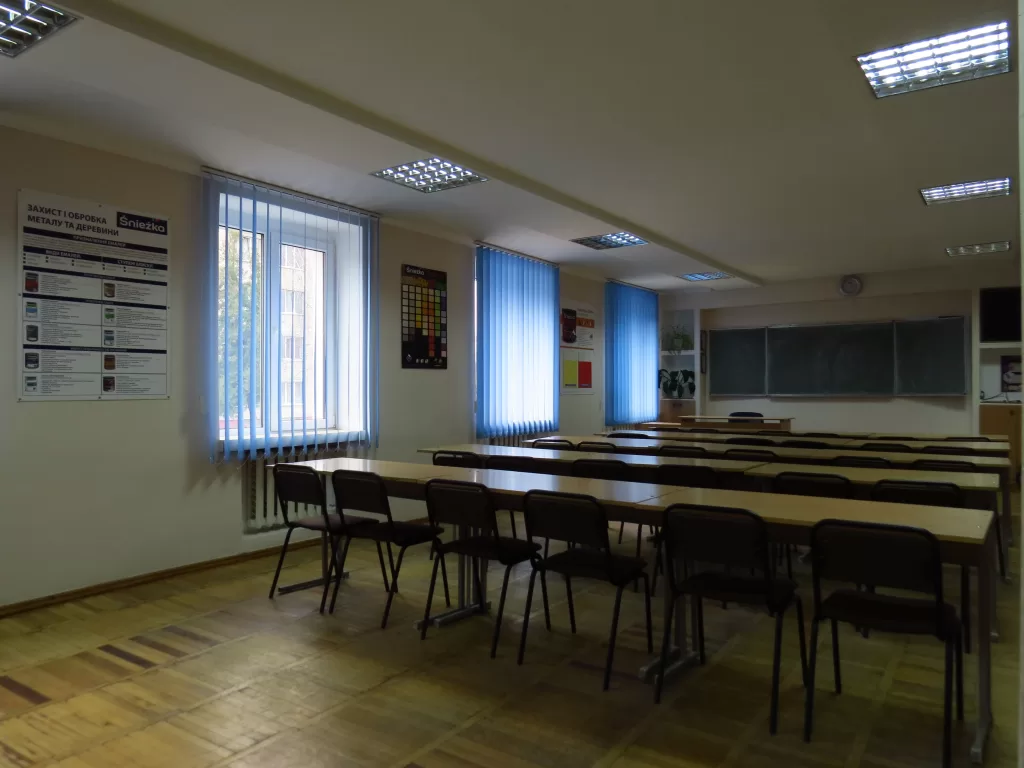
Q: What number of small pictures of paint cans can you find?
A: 10